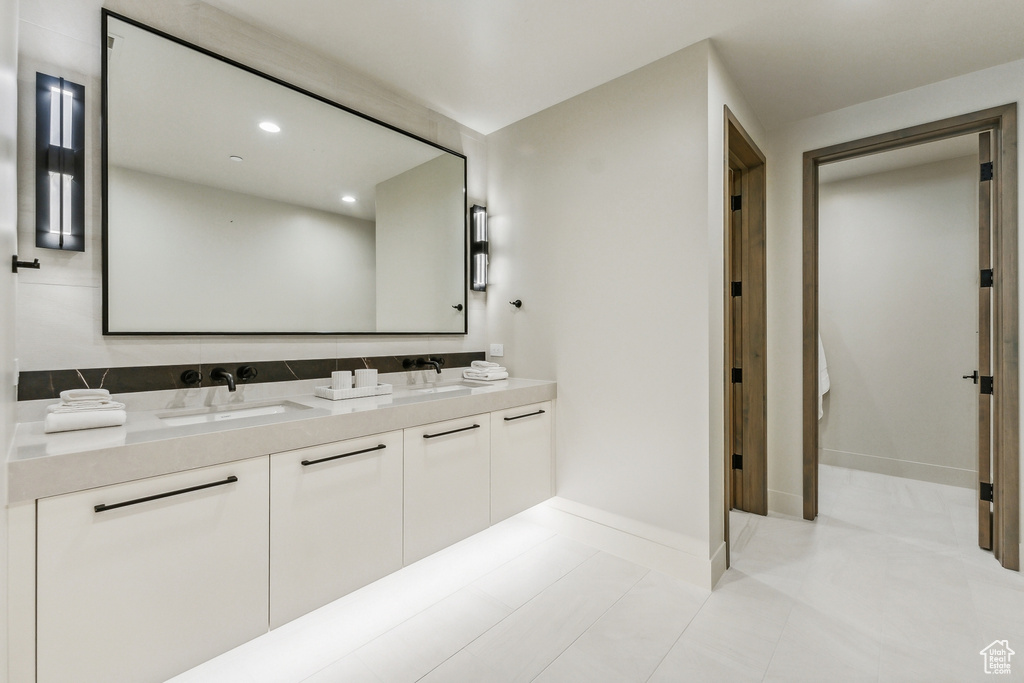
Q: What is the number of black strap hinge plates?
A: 8